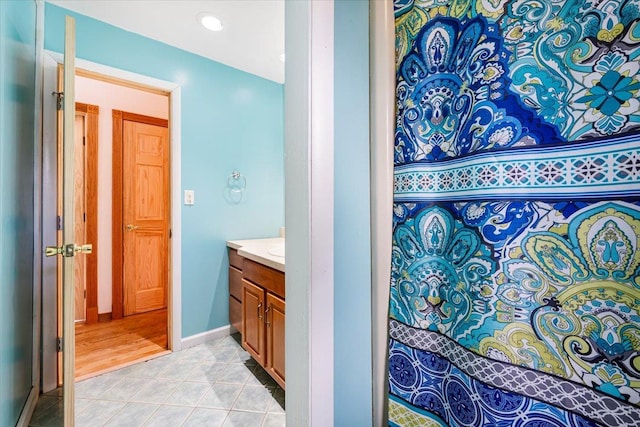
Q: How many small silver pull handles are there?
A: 2